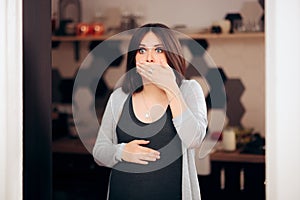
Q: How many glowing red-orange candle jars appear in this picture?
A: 2